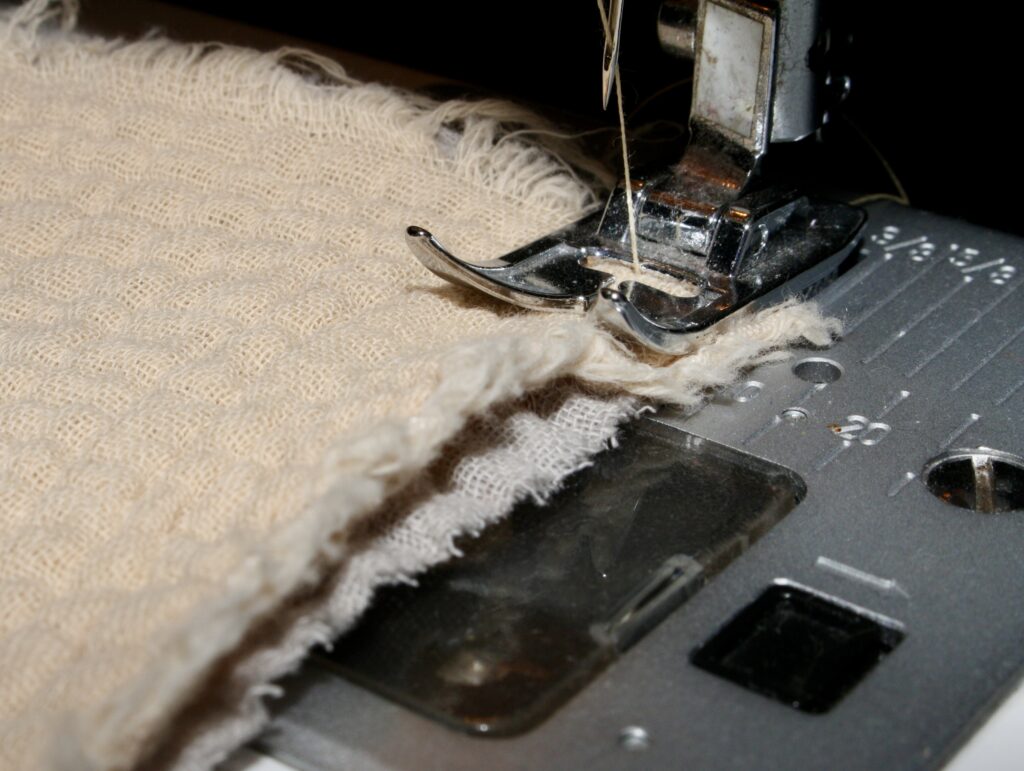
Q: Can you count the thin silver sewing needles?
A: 1